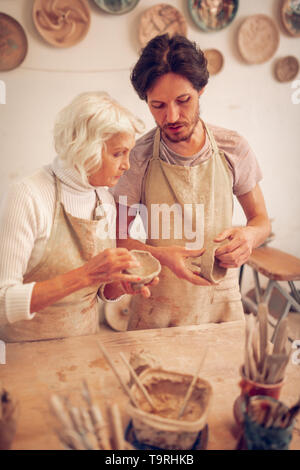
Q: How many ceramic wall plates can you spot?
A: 9